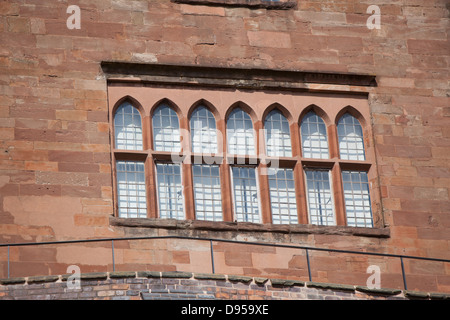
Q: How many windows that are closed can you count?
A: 14